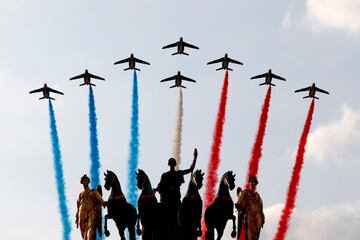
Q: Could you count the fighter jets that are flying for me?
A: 8